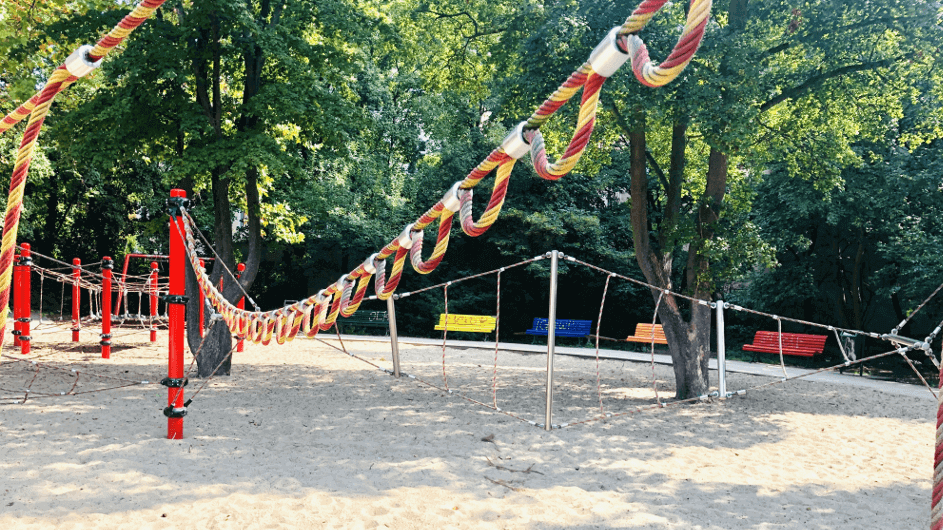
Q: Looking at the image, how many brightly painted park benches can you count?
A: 4